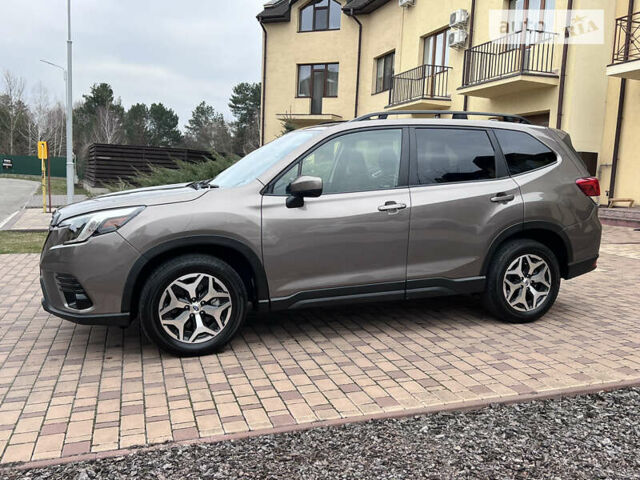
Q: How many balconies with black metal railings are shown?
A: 3